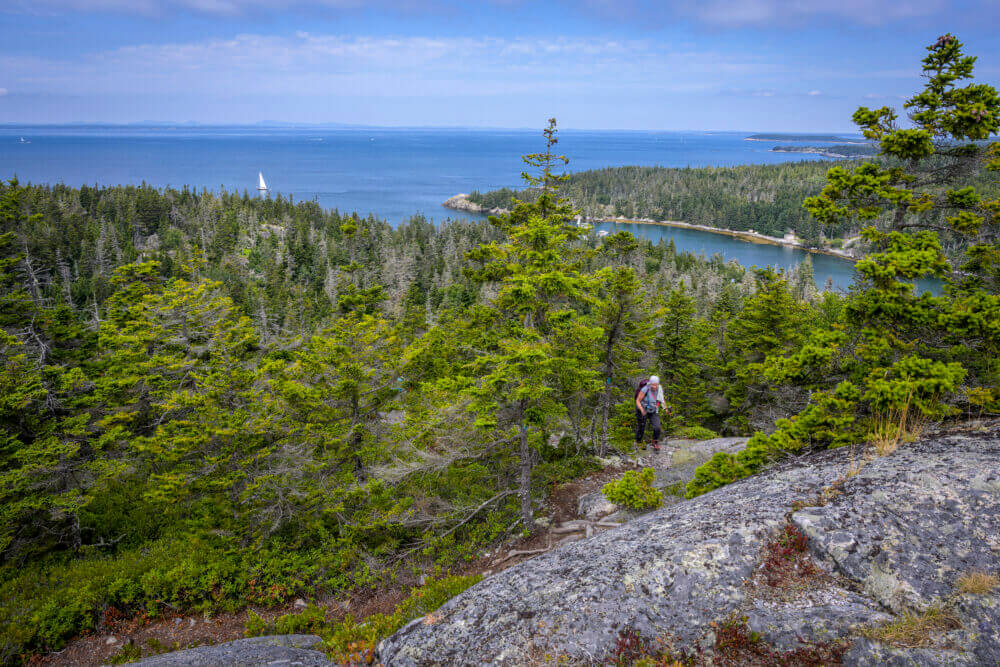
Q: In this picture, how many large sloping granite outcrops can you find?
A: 1